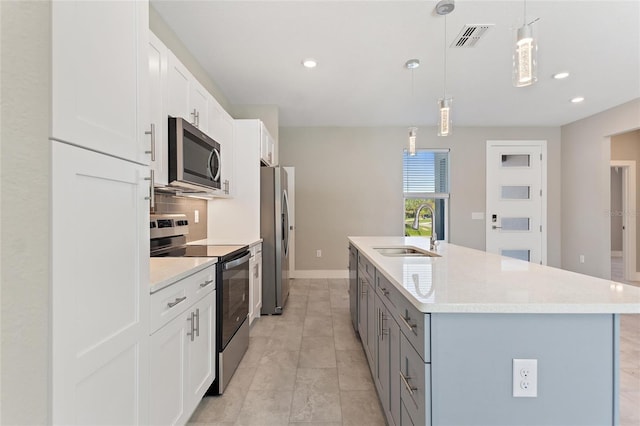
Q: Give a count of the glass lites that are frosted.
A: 4